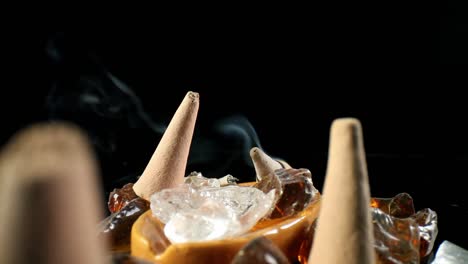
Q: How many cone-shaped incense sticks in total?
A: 4